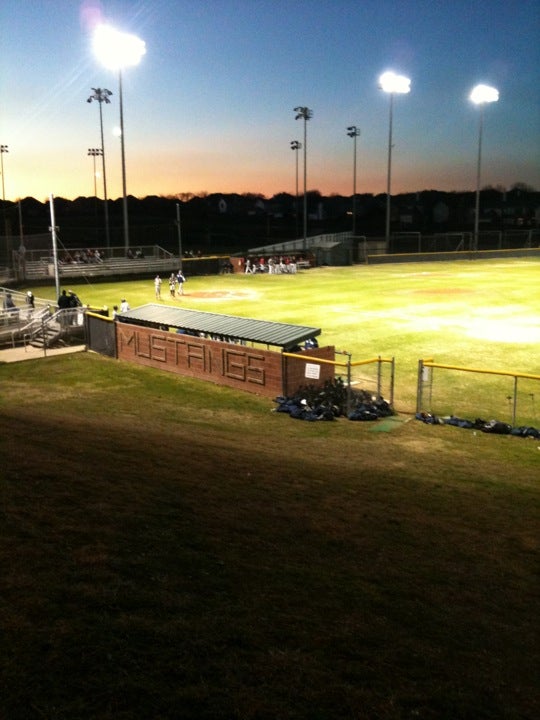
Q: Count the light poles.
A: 9